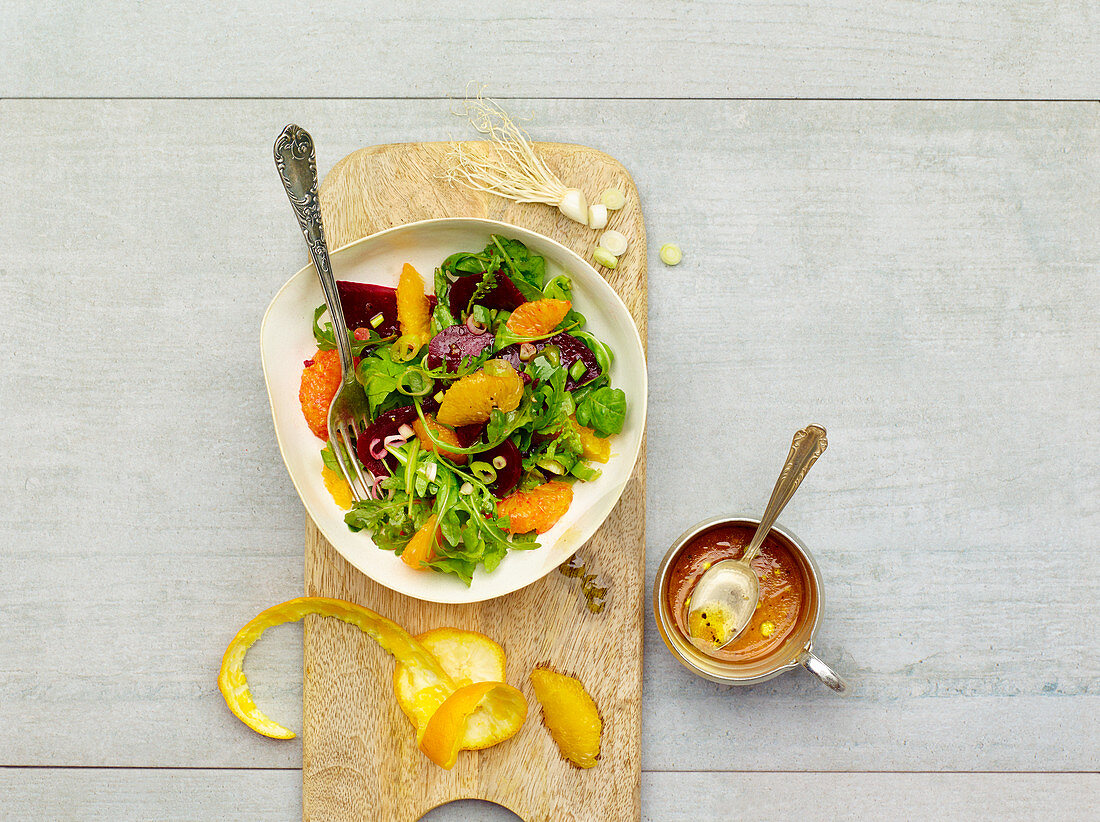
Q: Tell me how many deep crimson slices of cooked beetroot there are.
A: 6